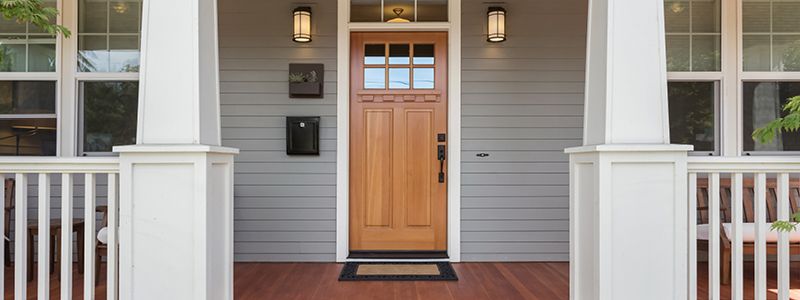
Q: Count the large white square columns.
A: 2